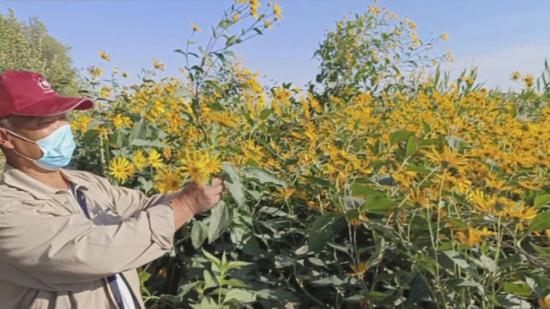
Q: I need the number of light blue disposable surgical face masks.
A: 1